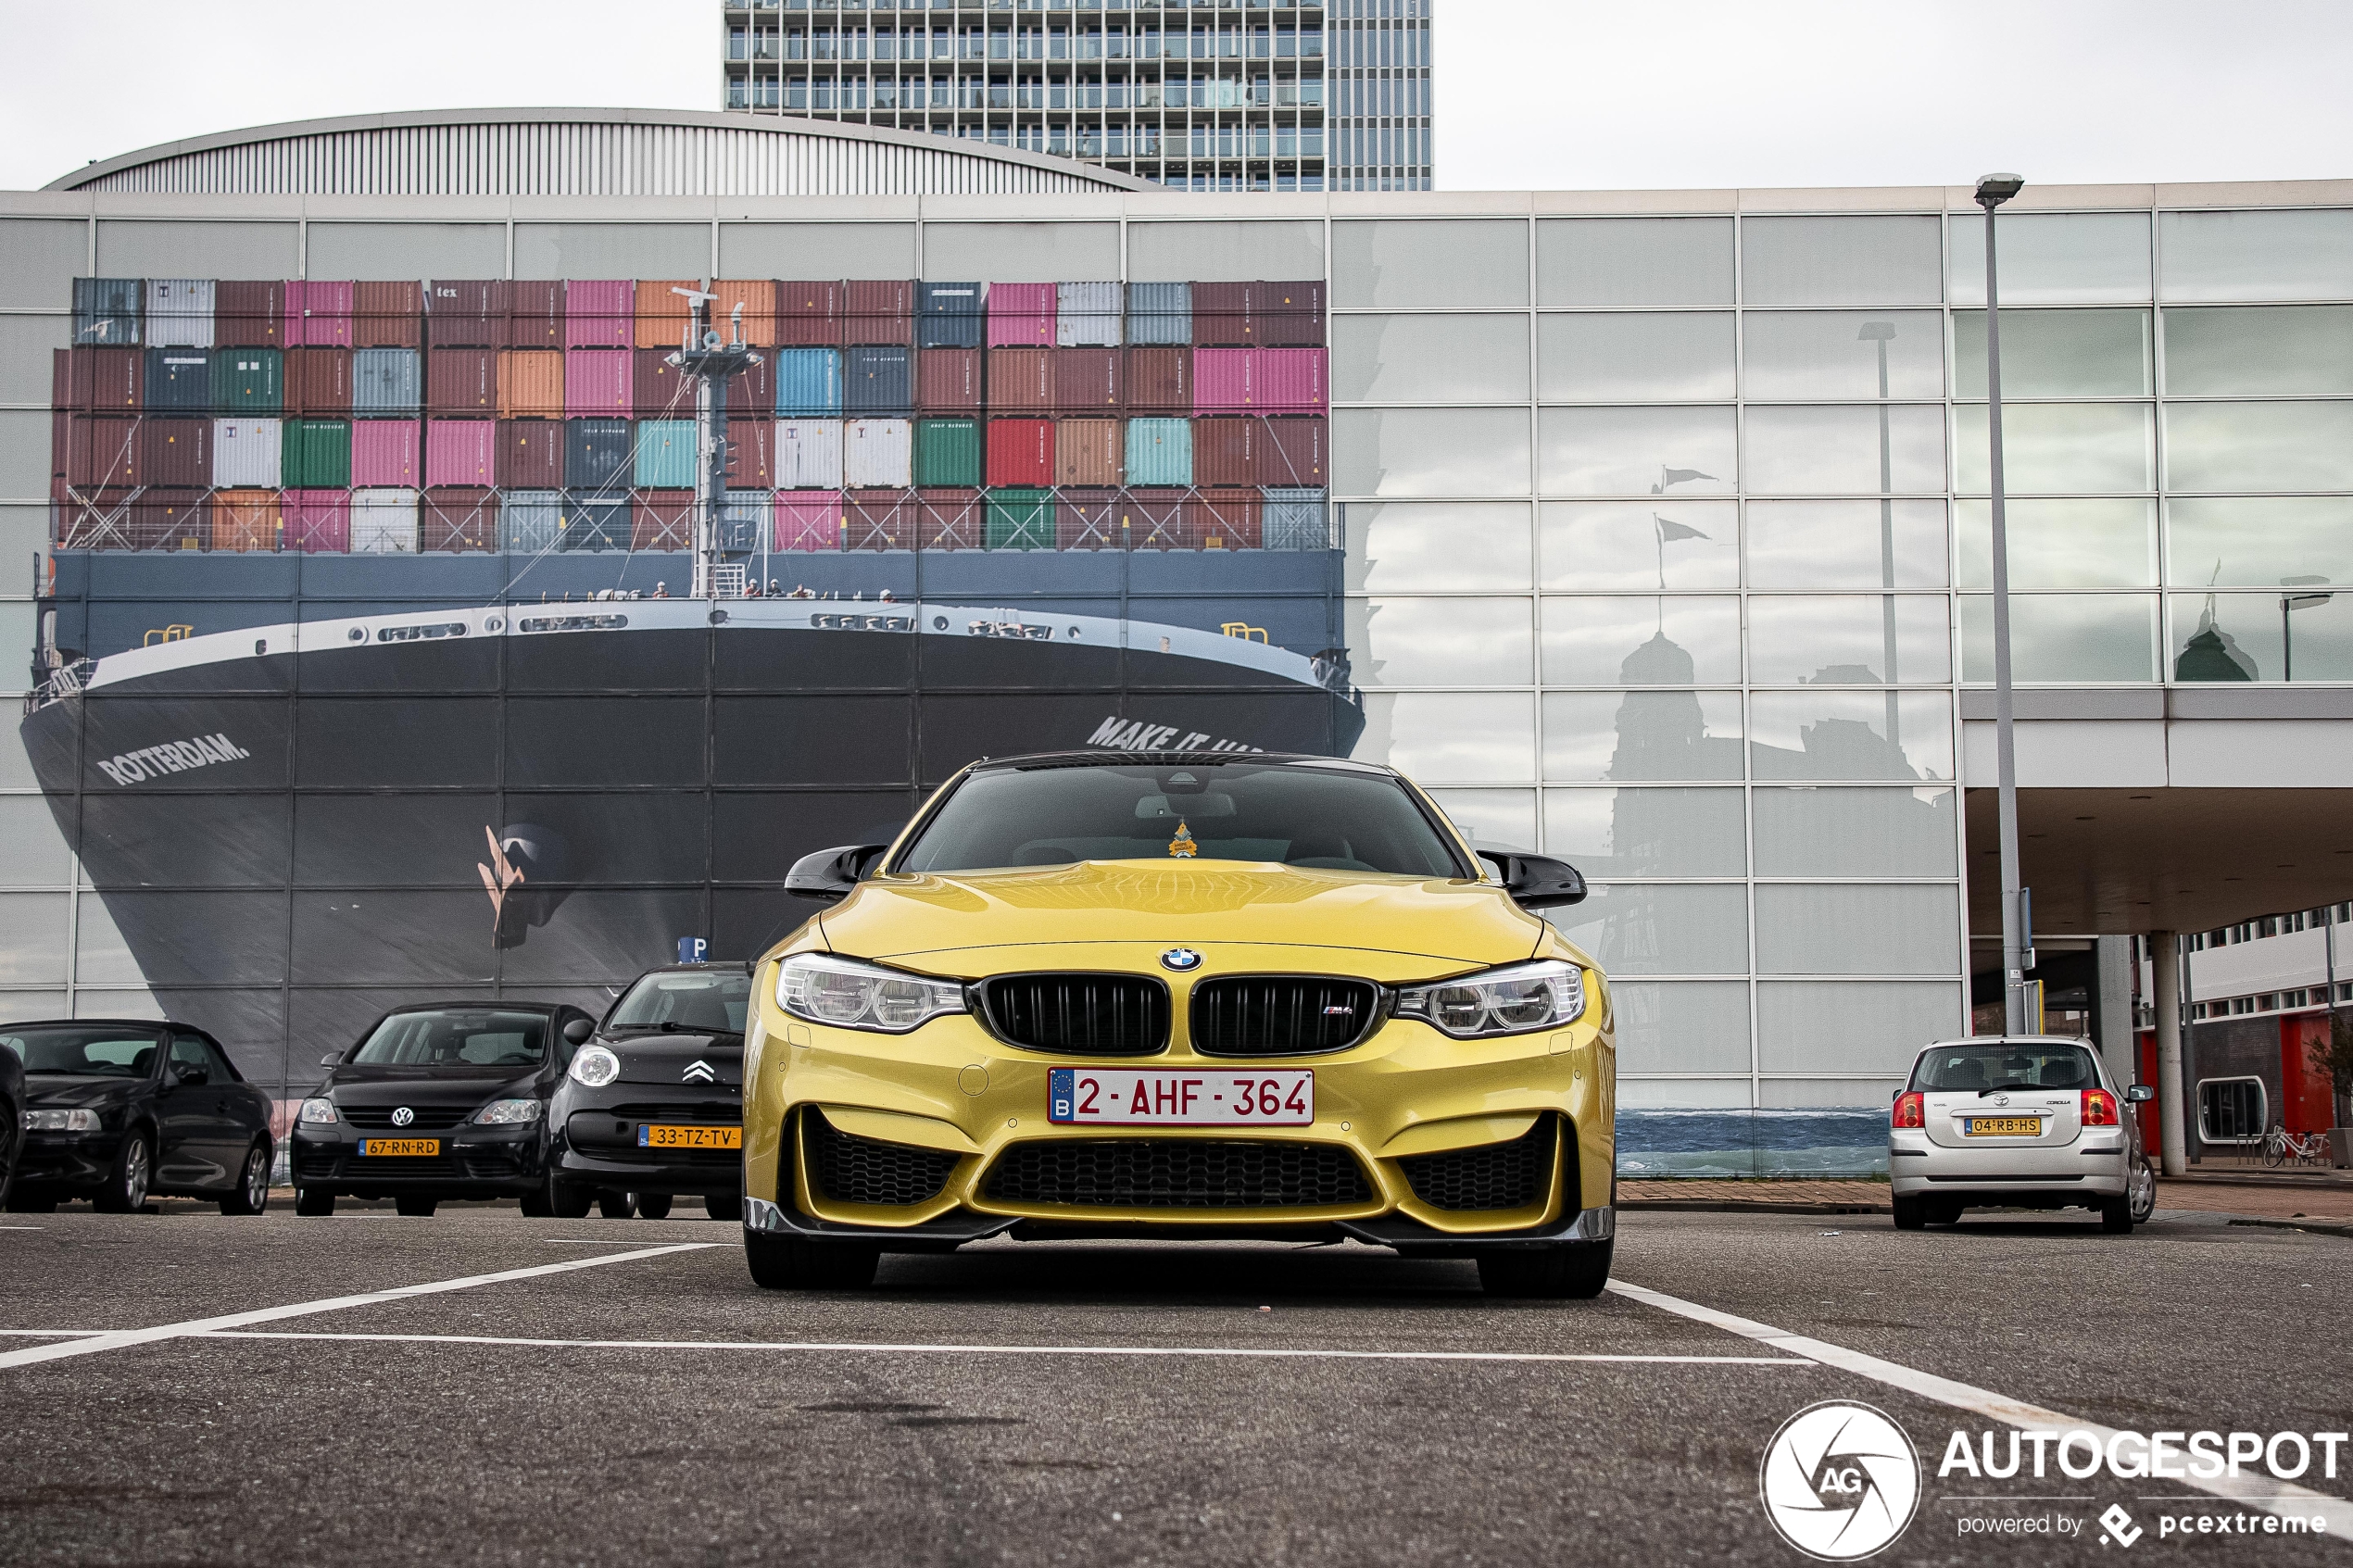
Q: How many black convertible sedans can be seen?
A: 1